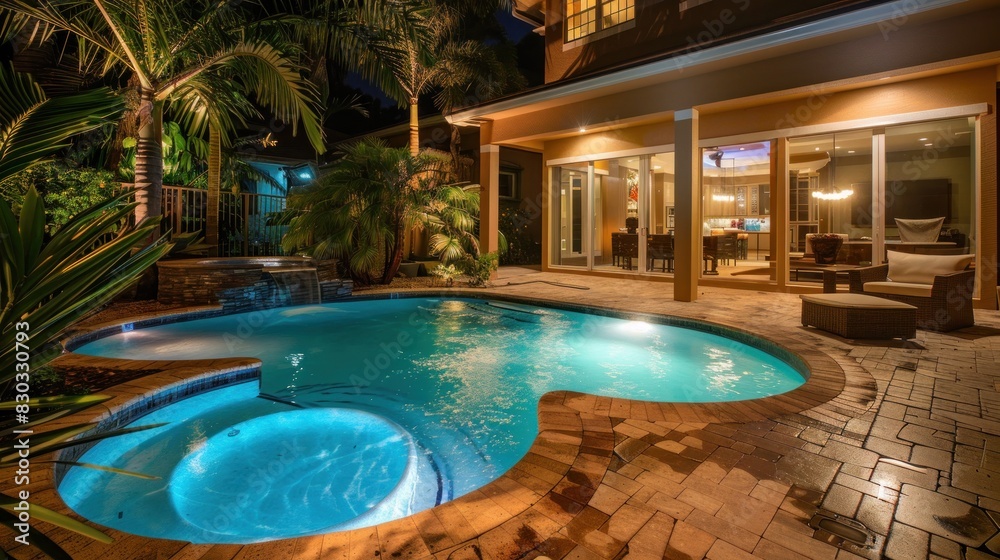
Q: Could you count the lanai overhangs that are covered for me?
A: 1